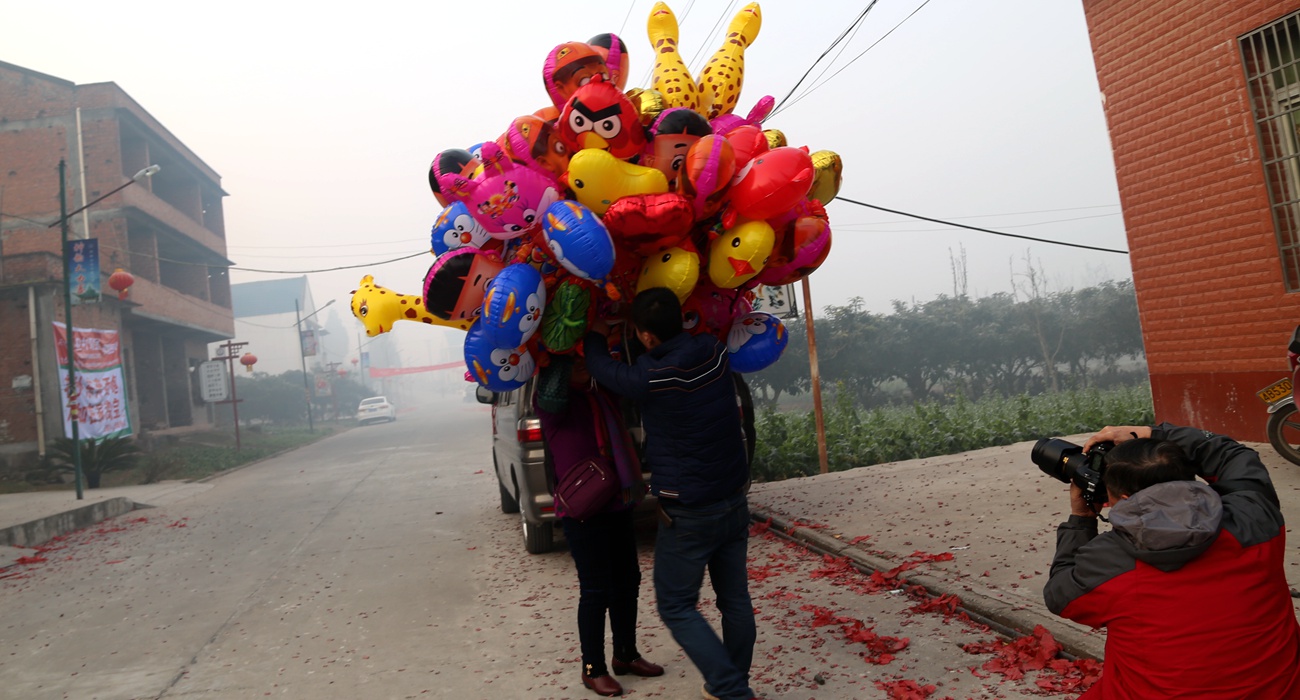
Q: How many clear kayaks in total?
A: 0